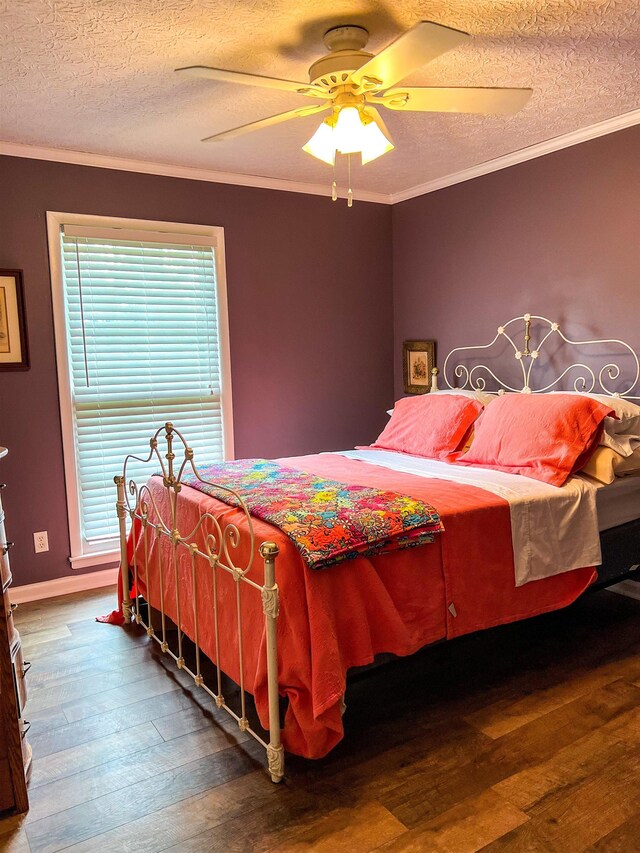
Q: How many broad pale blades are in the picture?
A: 5